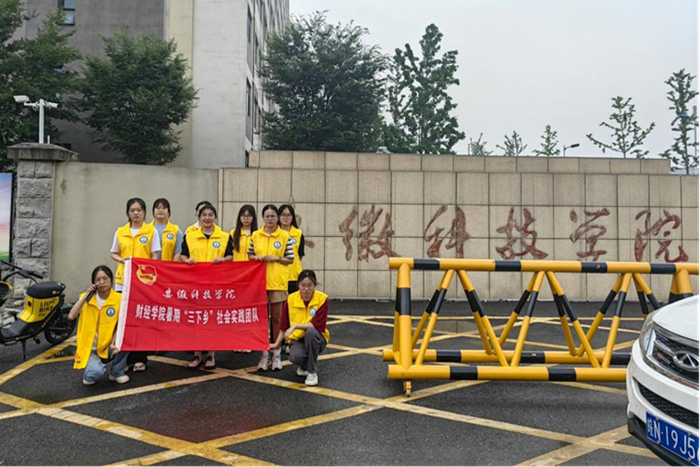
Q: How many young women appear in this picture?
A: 9